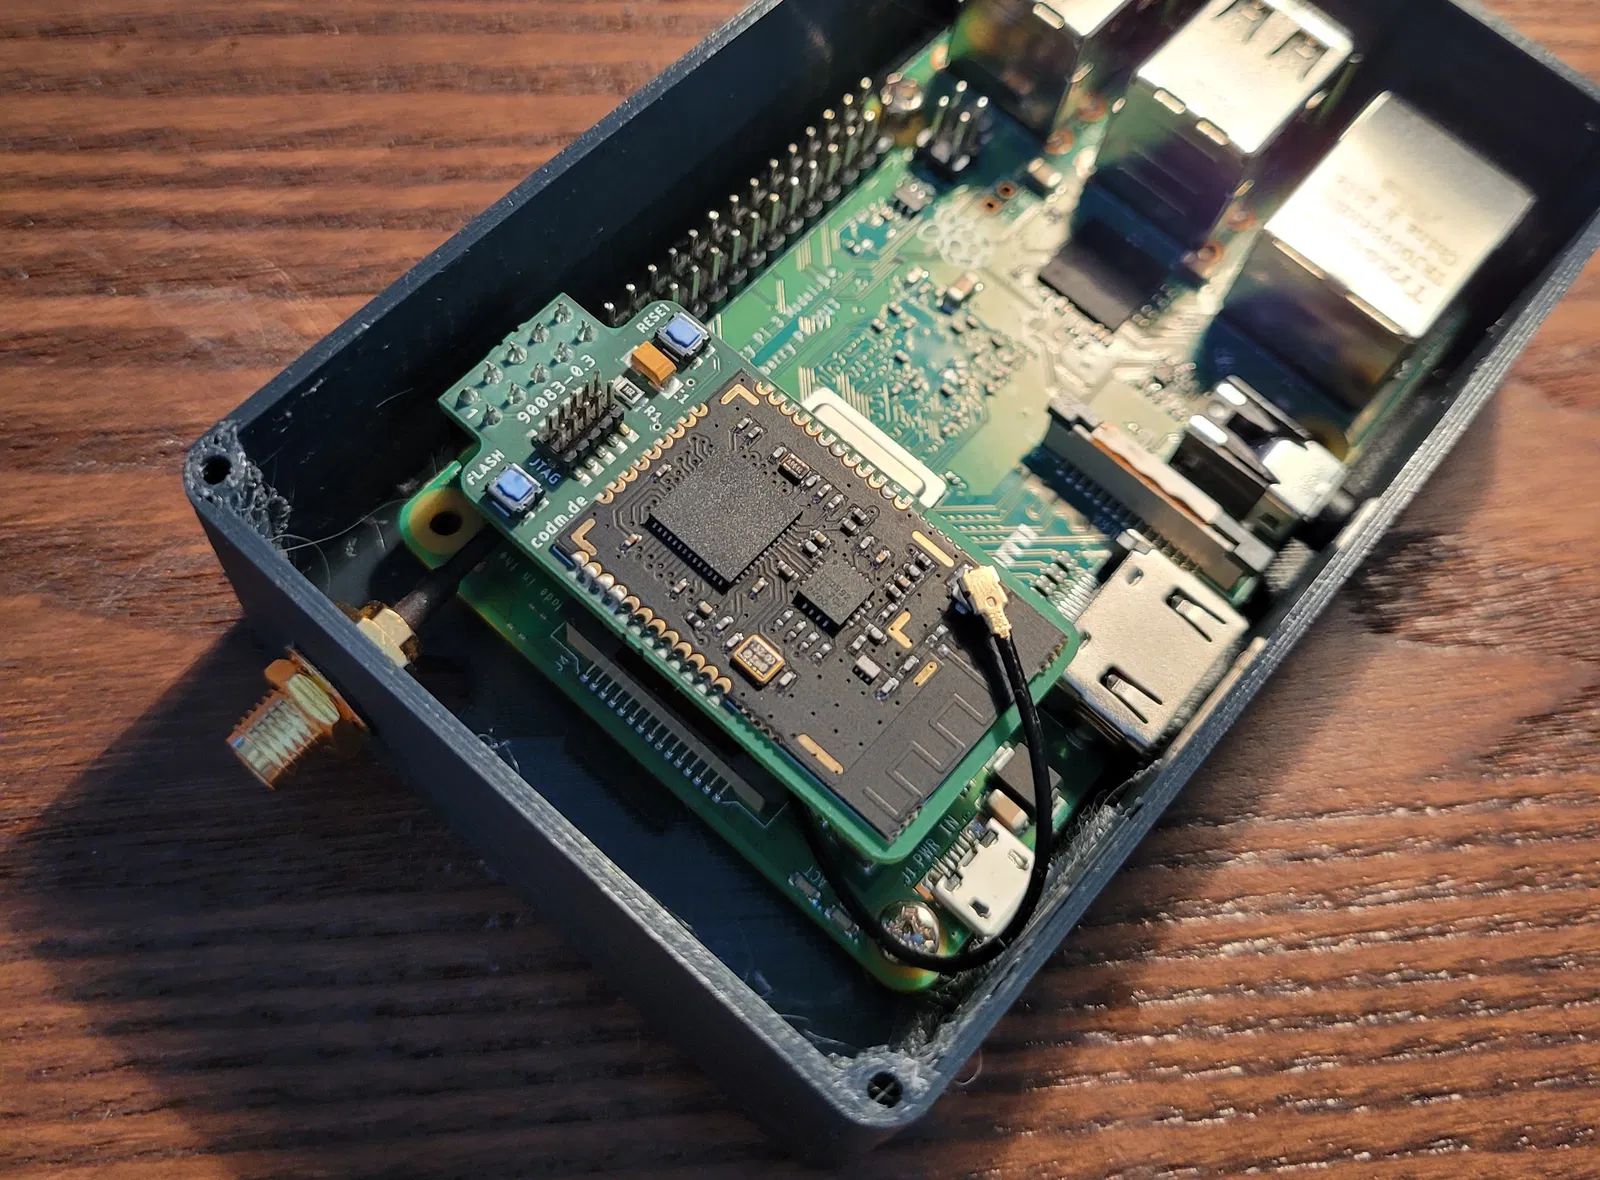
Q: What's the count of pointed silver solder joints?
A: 10